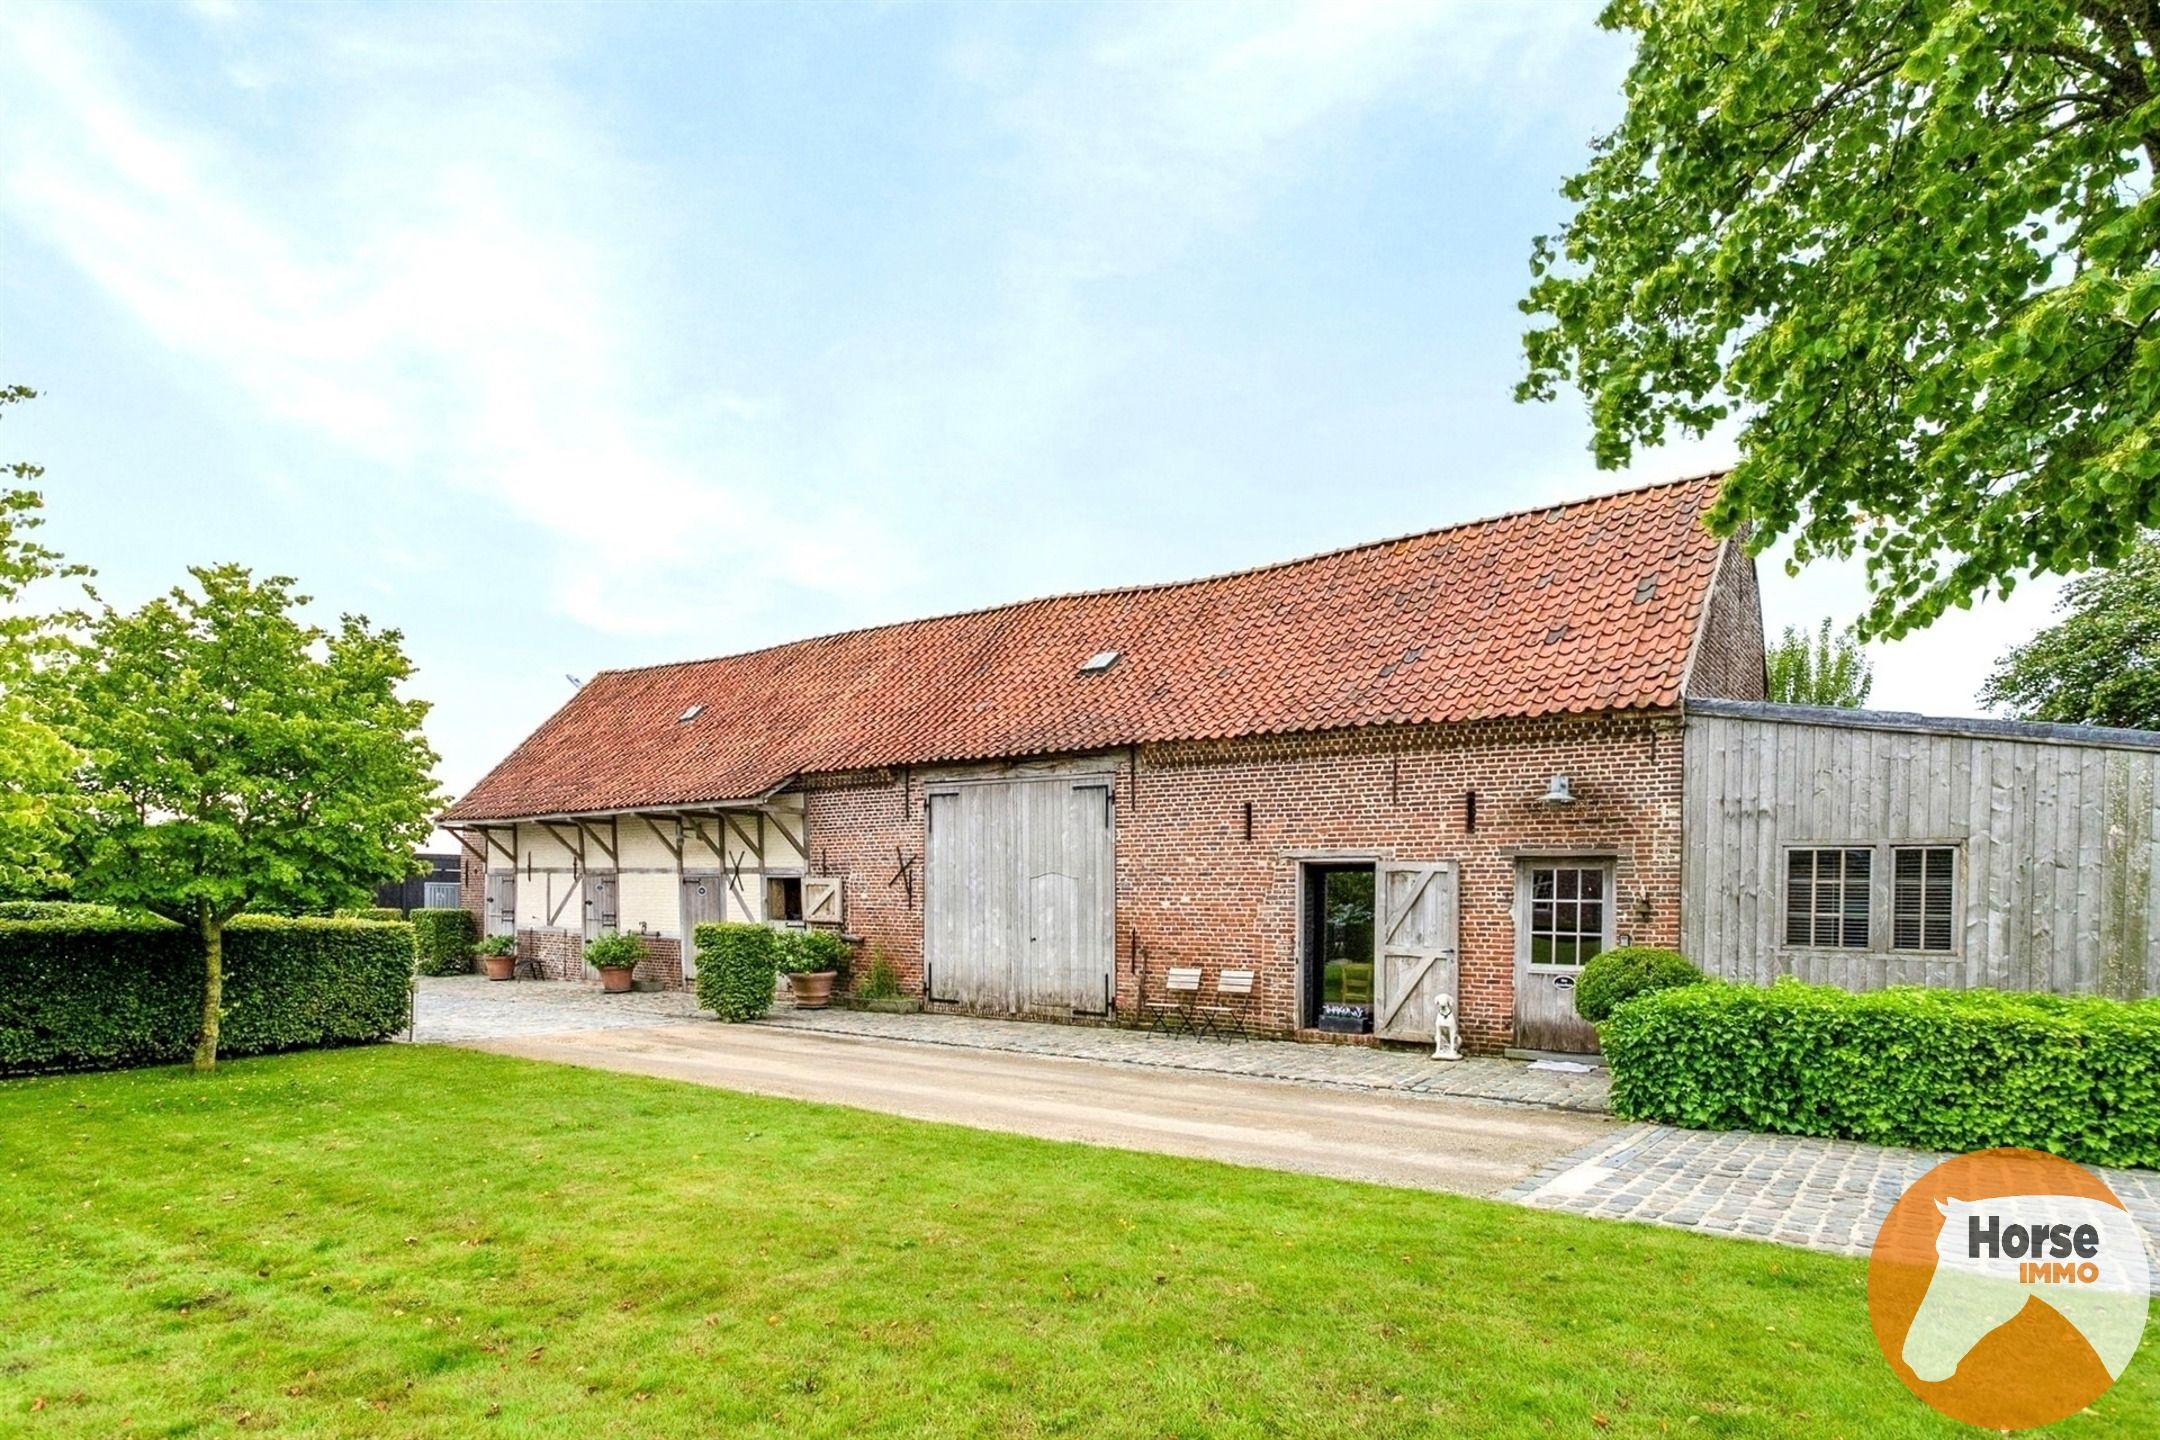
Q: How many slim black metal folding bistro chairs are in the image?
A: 2